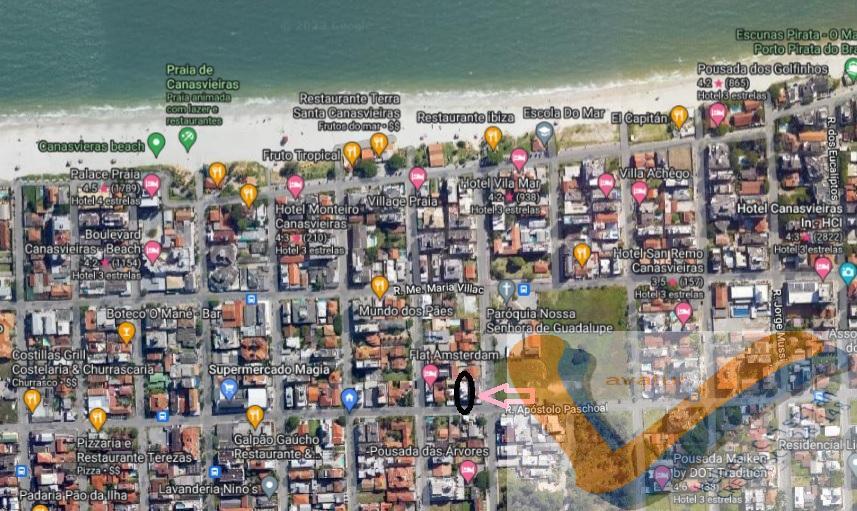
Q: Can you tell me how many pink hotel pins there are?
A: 13